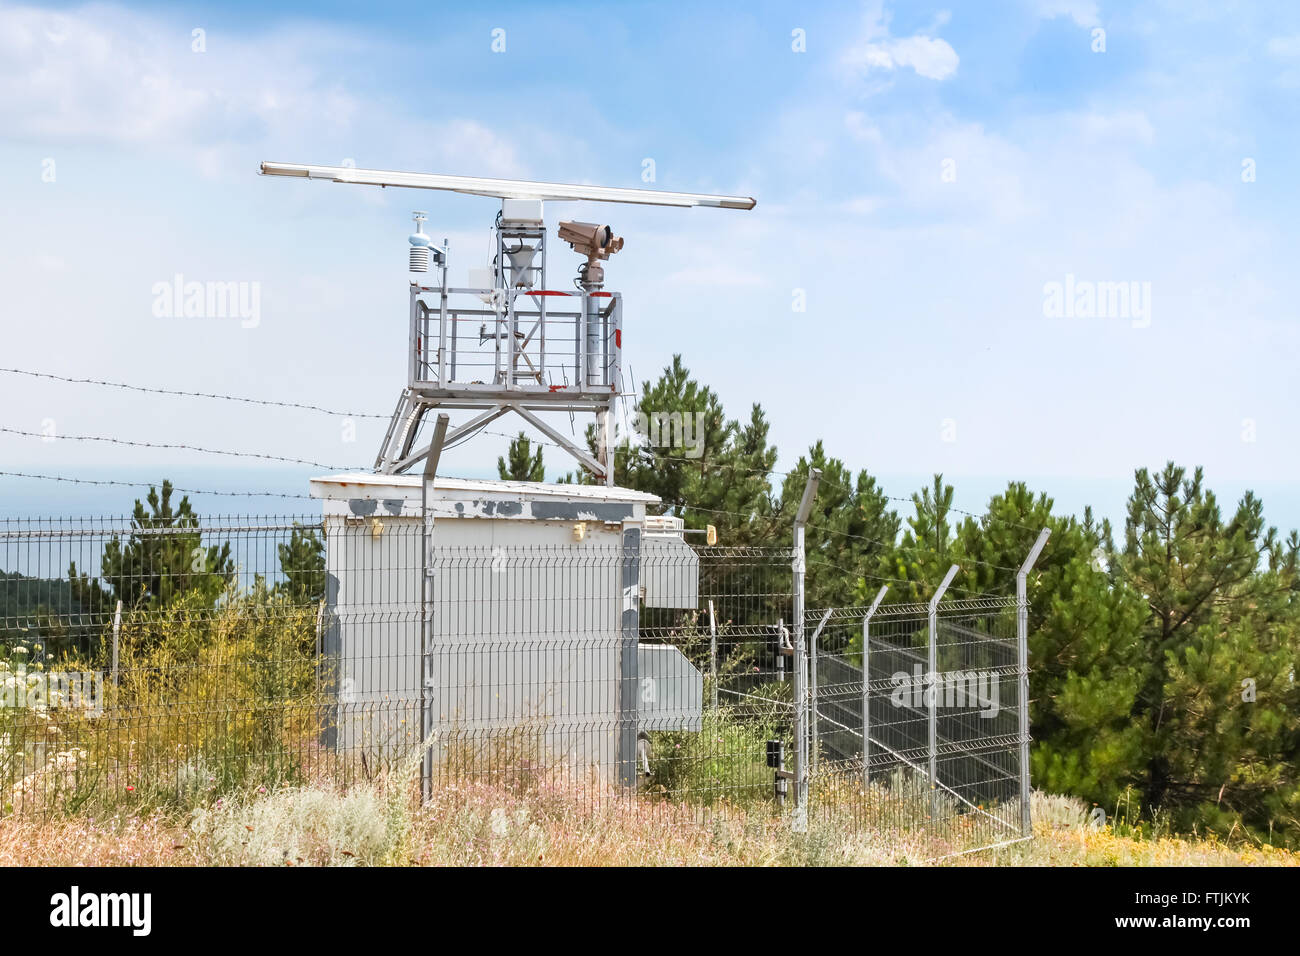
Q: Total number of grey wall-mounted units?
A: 2